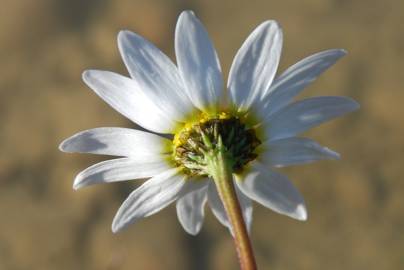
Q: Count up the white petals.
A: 13